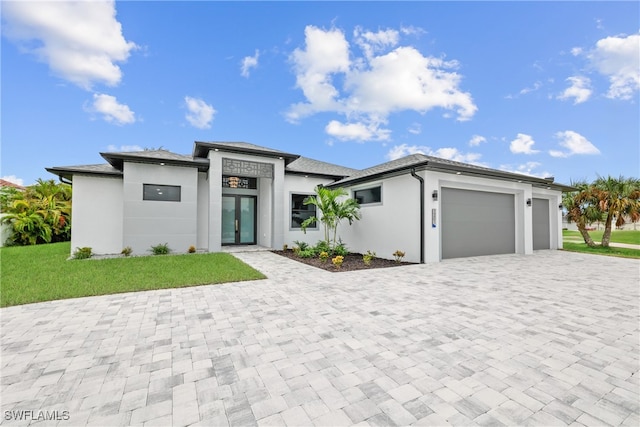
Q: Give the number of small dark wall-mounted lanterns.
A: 3